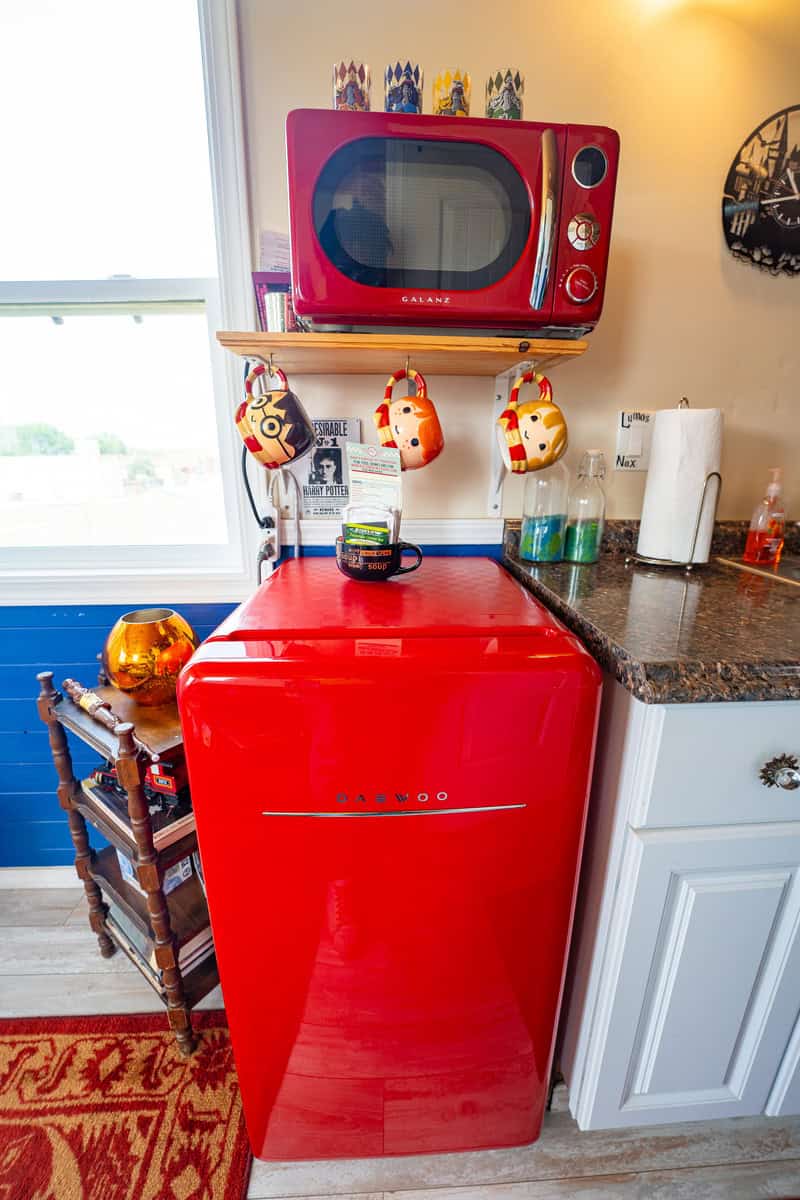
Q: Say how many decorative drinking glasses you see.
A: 4